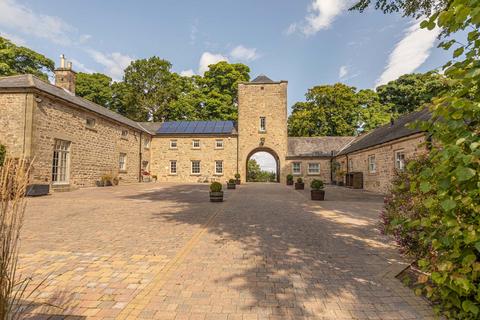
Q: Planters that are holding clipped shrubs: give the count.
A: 6